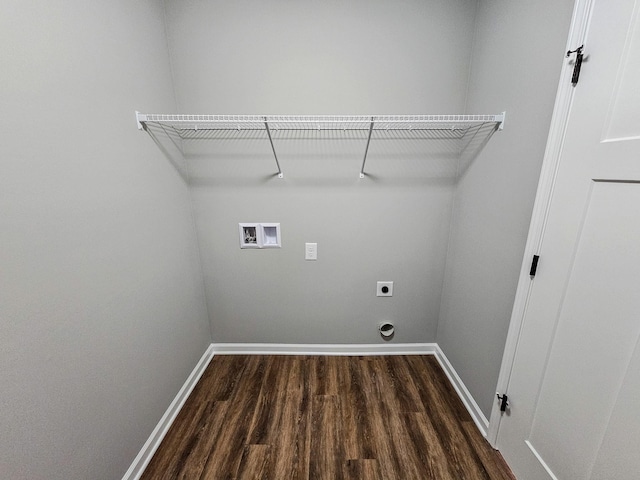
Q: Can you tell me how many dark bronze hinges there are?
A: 3